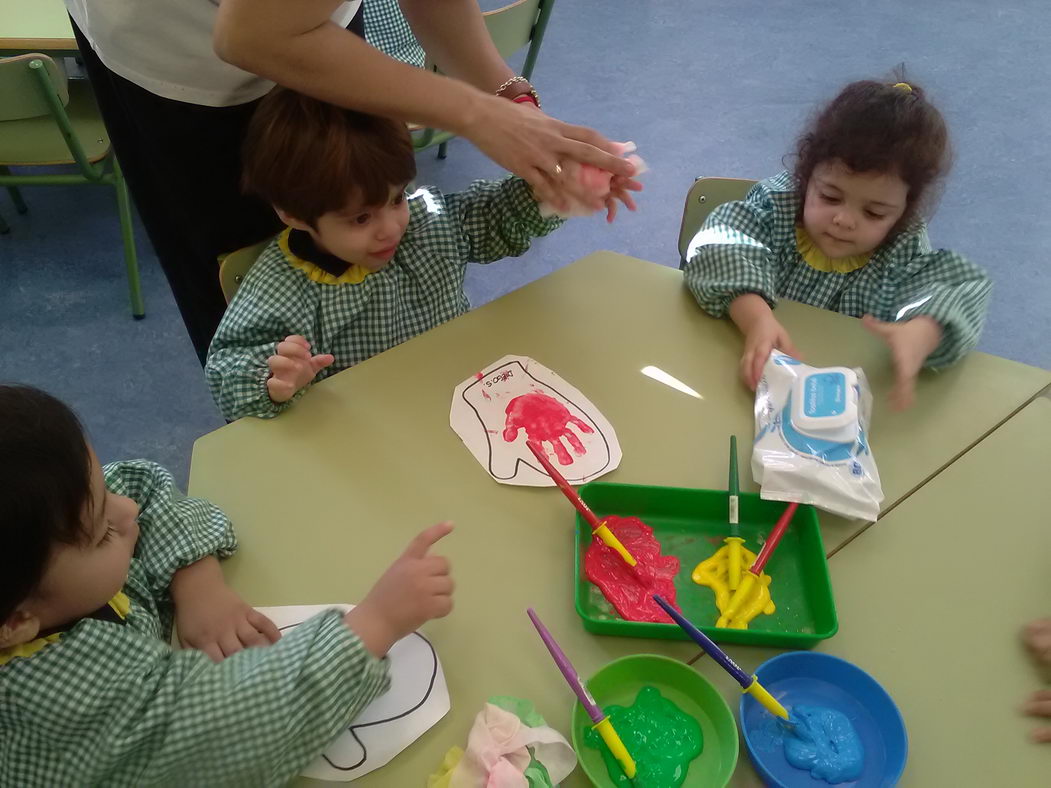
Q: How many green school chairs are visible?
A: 4